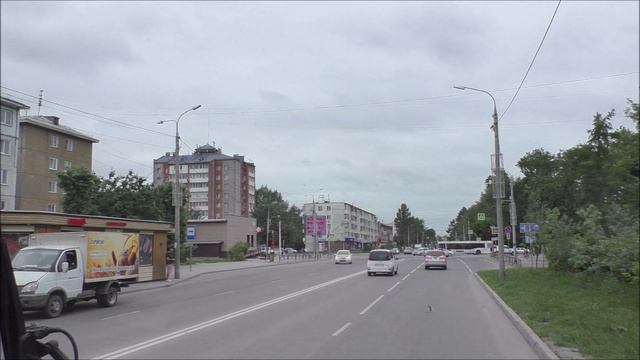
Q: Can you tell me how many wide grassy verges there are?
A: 1